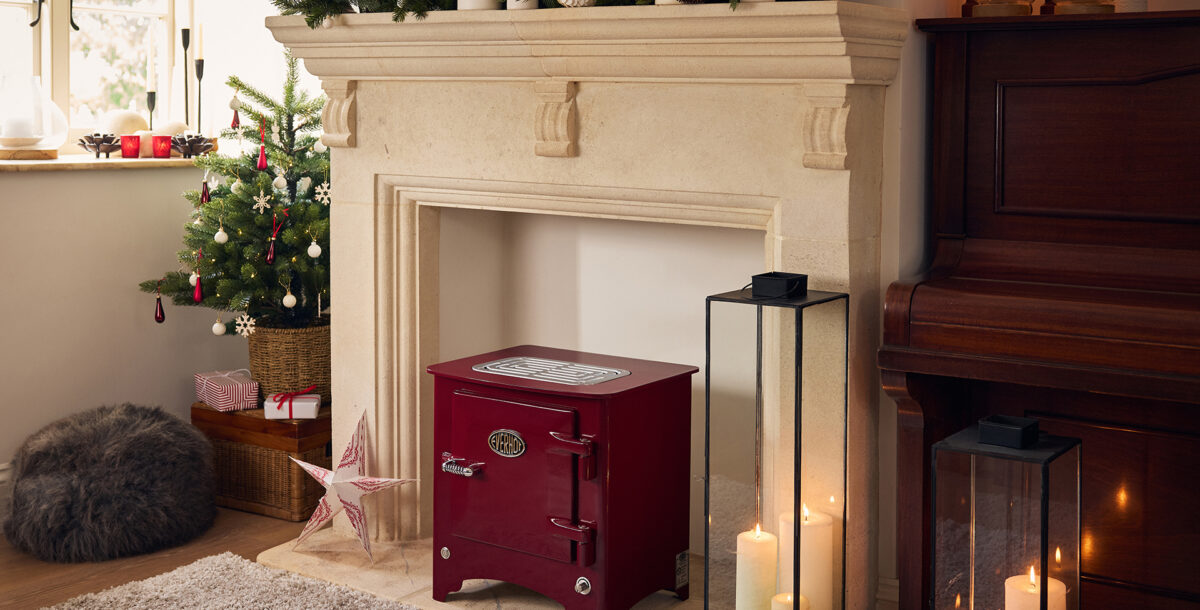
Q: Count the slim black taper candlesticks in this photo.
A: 3